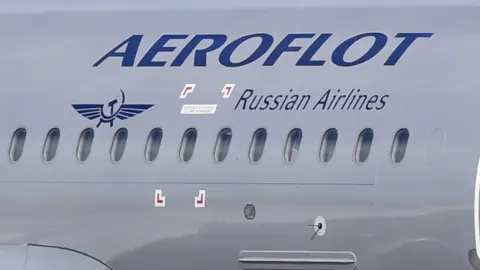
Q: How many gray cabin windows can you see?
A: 12